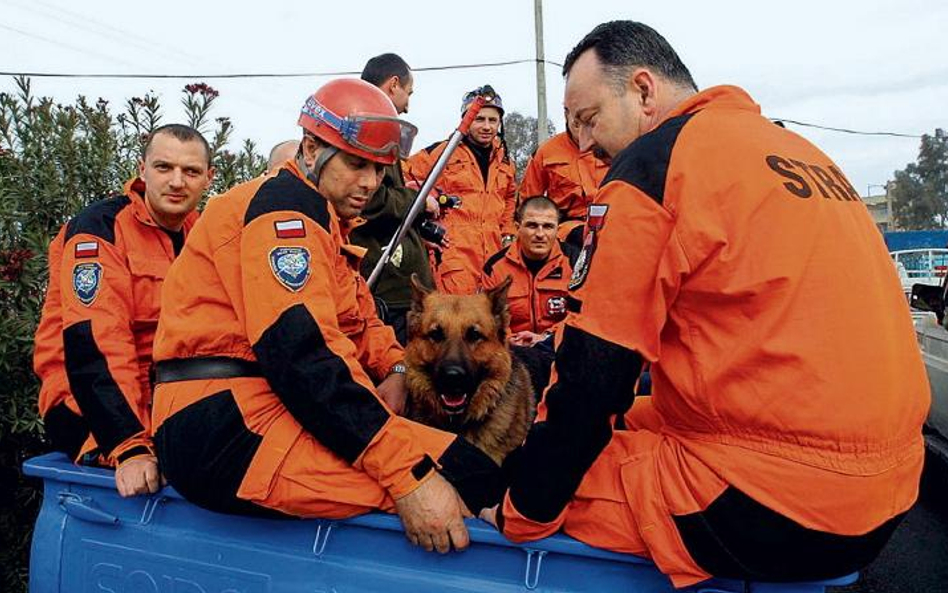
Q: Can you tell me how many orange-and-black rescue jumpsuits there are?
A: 6